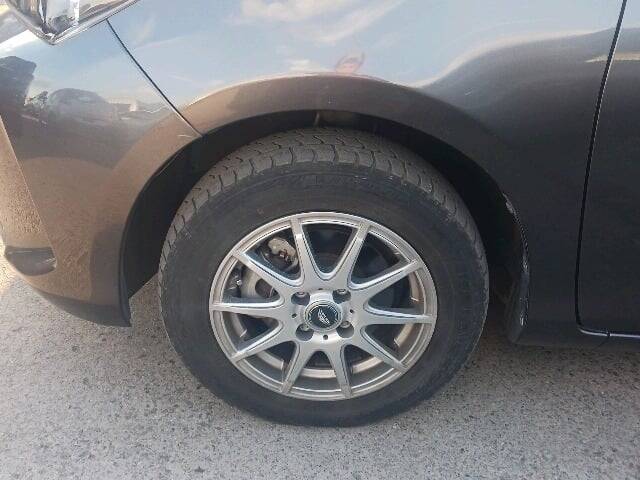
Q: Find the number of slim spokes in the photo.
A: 10